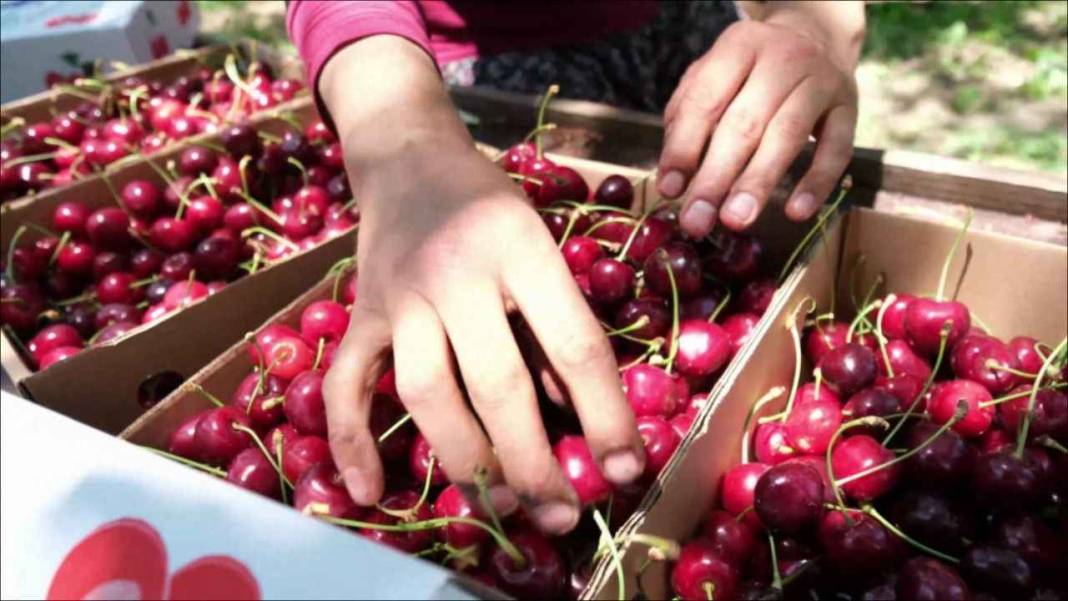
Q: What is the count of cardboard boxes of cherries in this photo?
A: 4